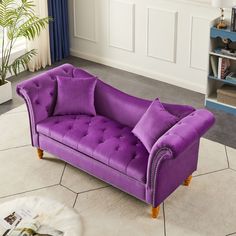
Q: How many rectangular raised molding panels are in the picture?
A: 4